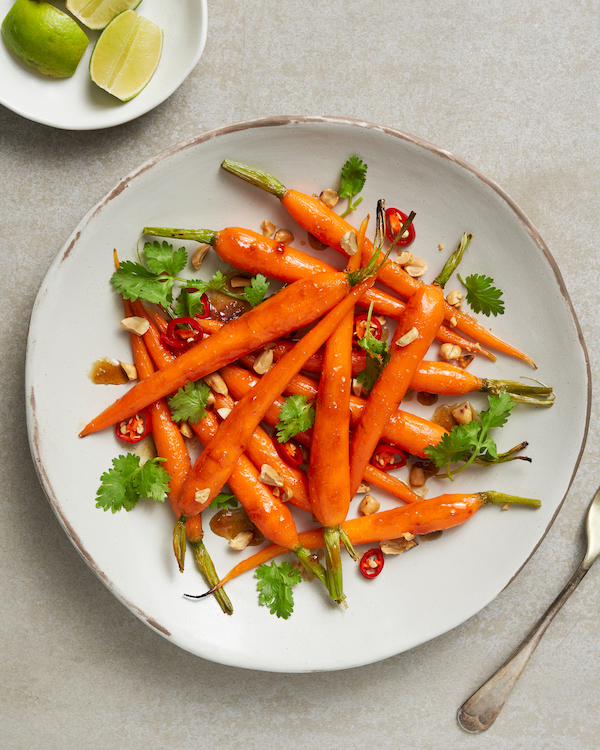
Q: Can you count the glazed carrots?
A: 13